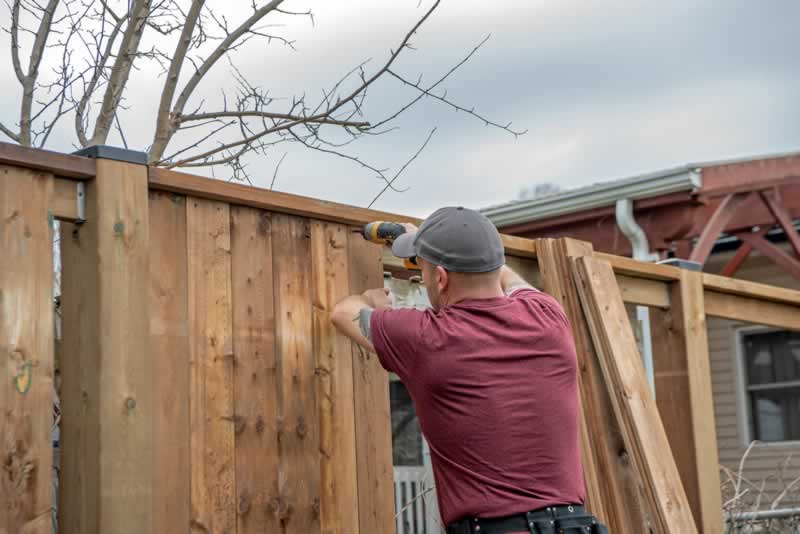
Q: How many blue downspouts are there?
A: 0